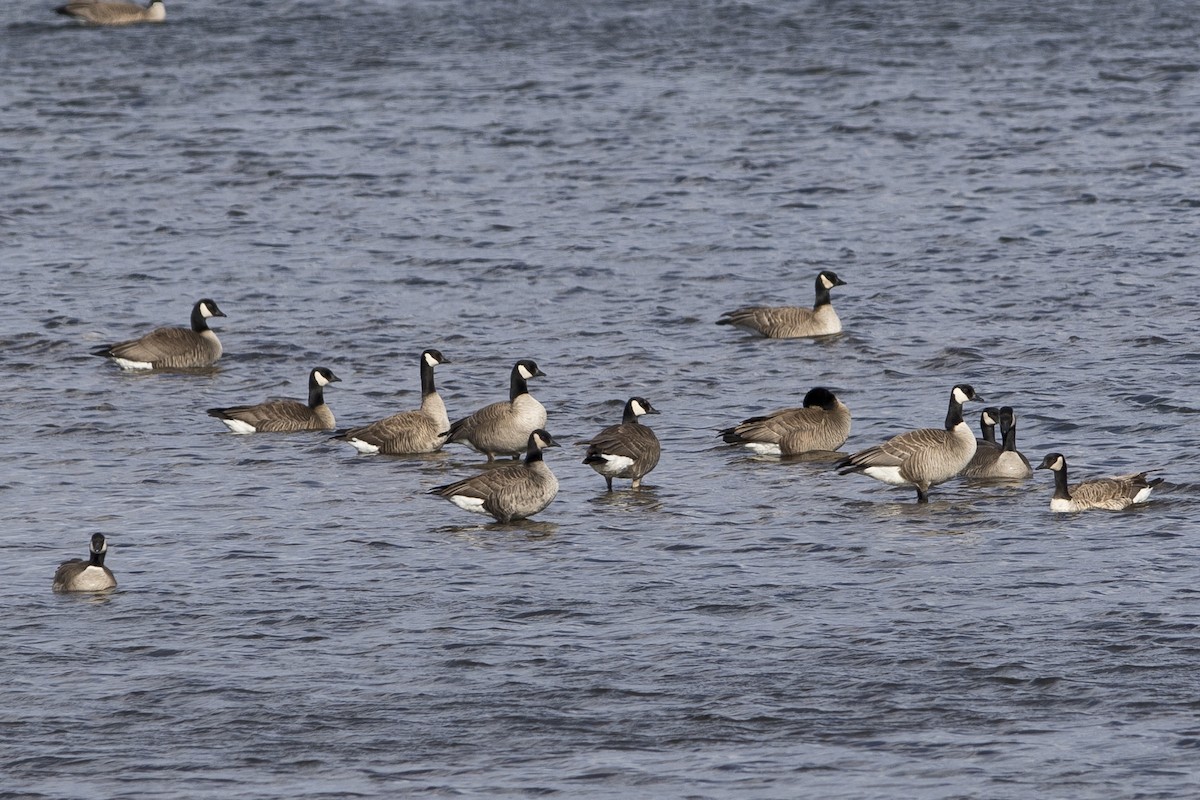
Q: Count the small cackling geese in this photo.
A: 14